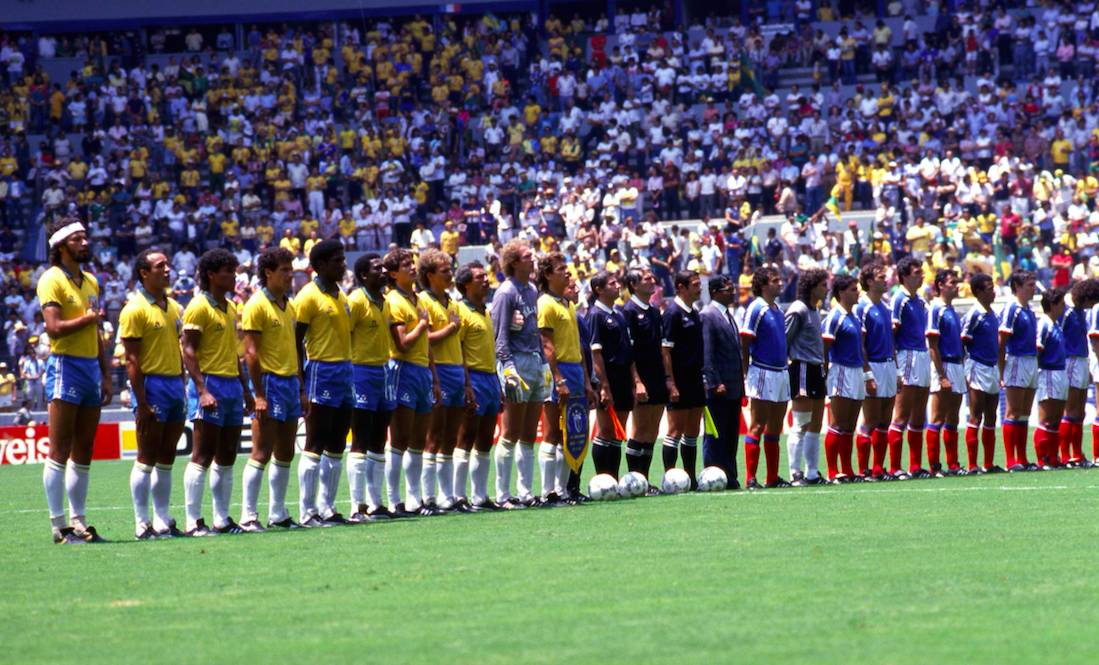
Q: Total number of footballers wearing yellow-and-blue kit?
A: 10